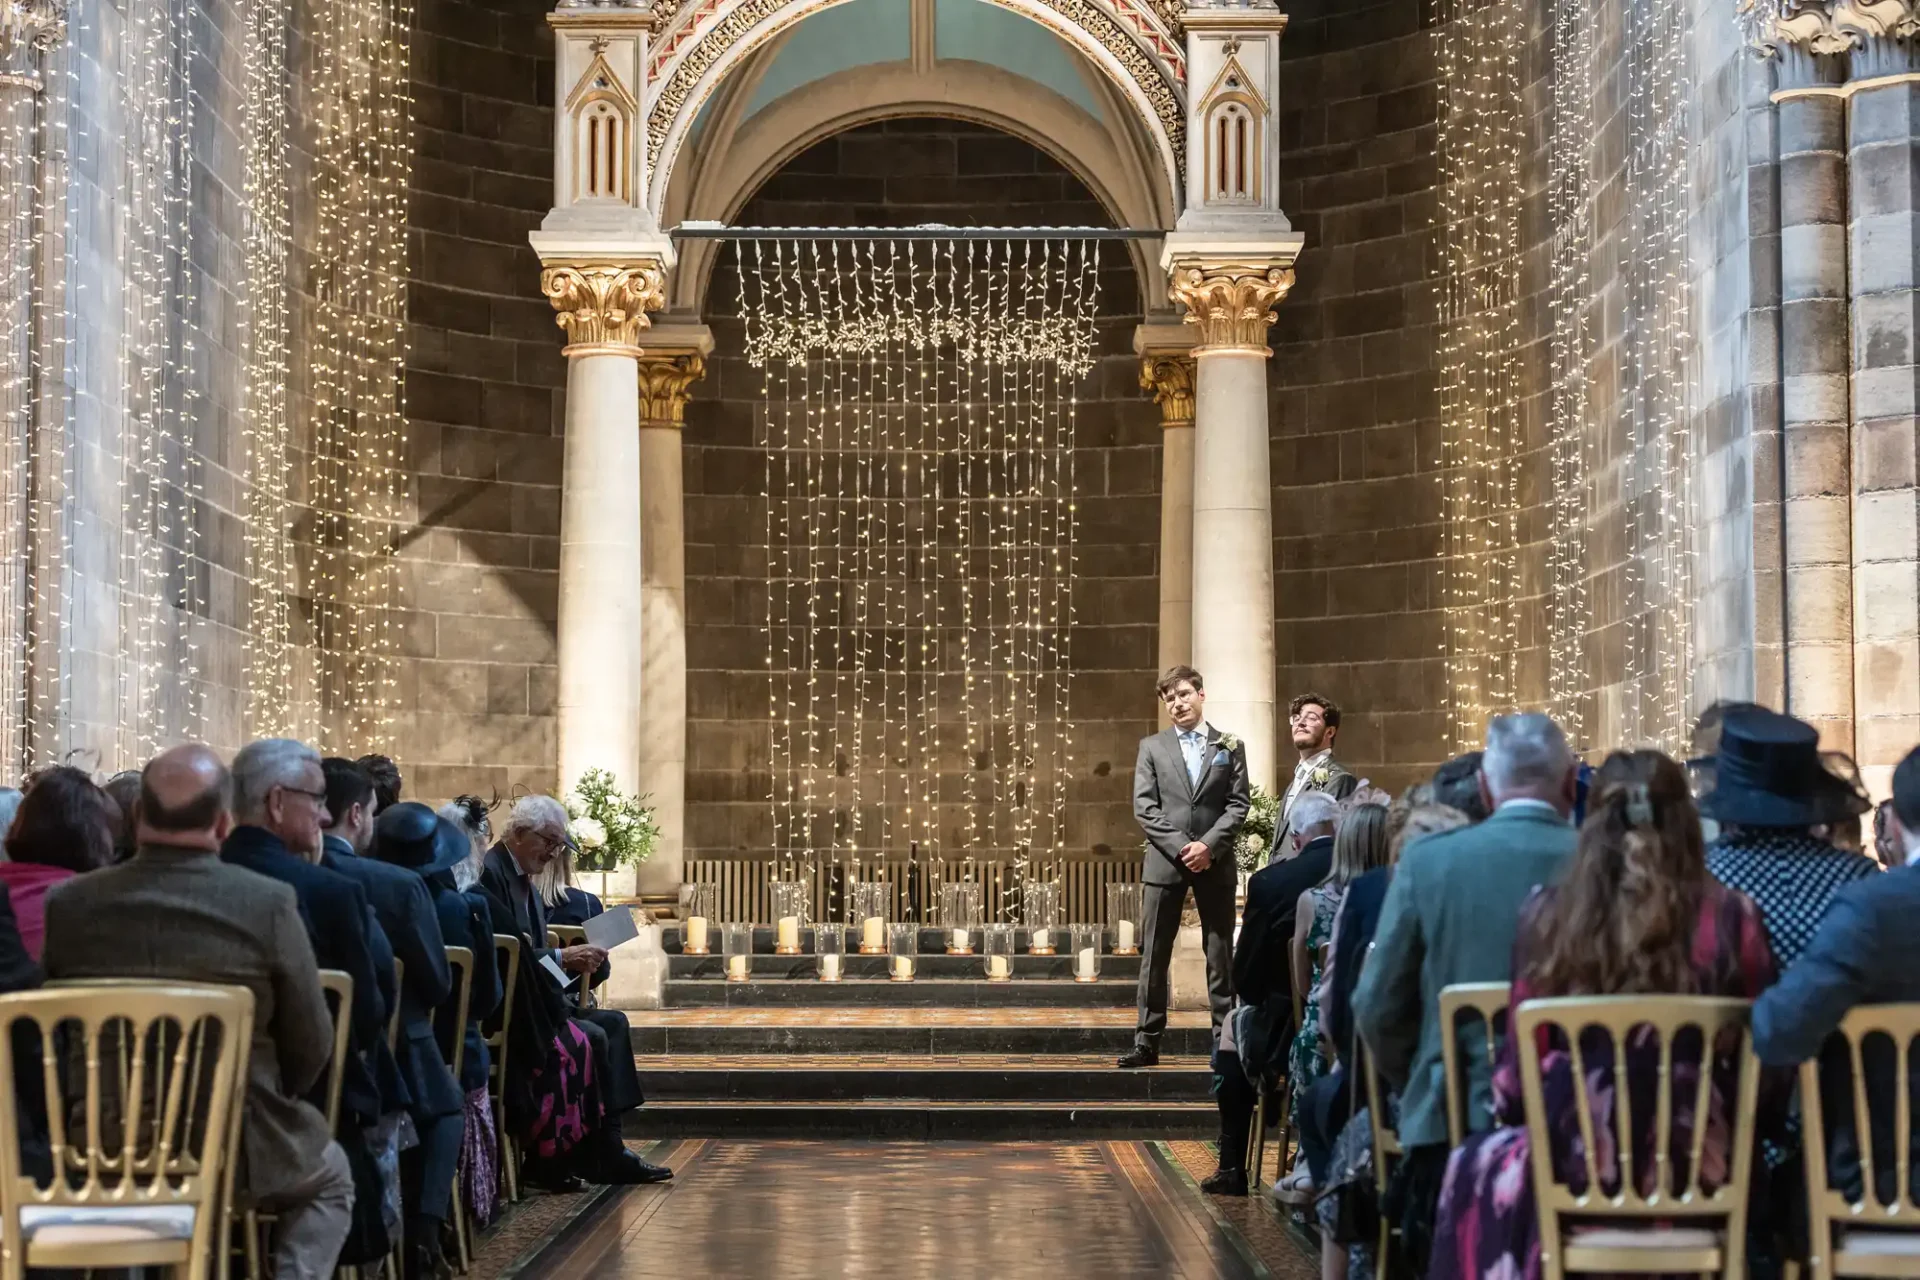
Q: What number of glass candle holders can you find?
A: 11